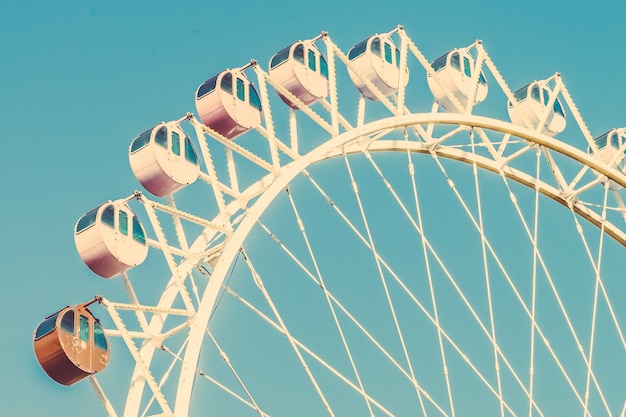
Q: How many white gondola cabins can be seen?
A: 8